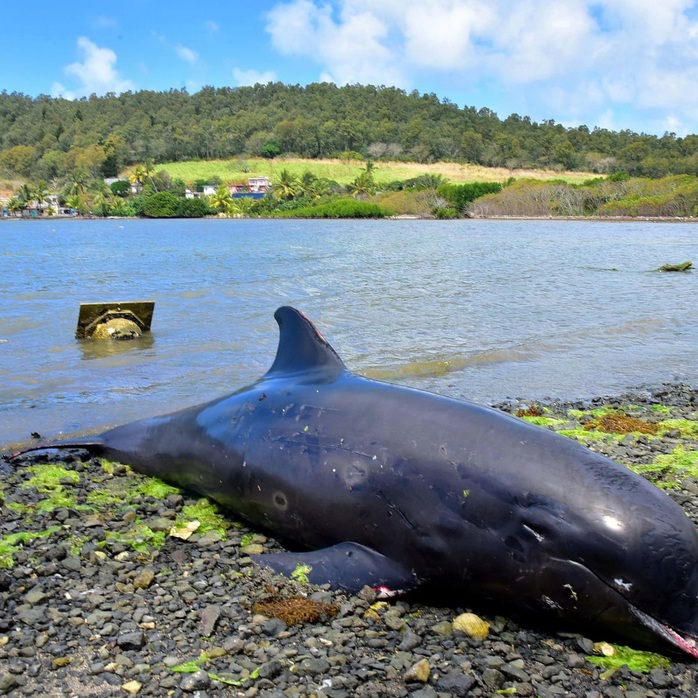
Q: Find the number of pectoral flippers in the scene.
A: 1